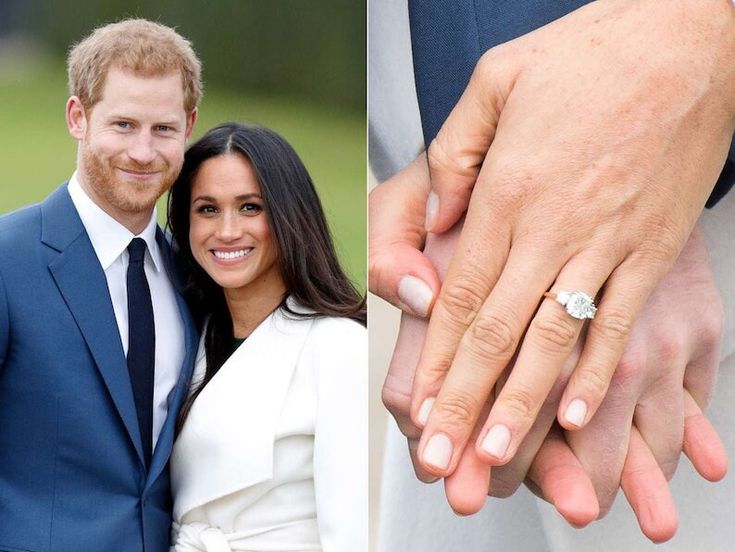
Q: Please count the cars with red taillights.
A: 0